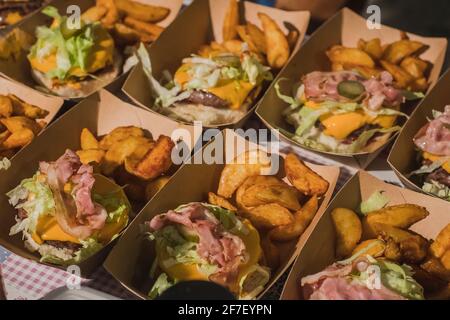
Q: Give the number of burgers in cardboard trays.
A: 7